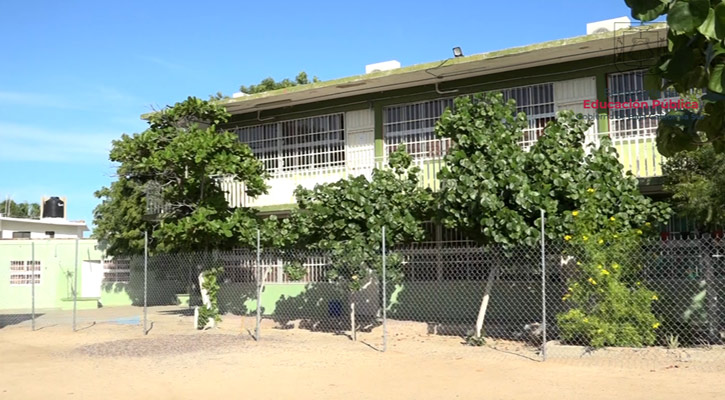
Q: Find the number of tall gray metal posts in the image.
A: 6